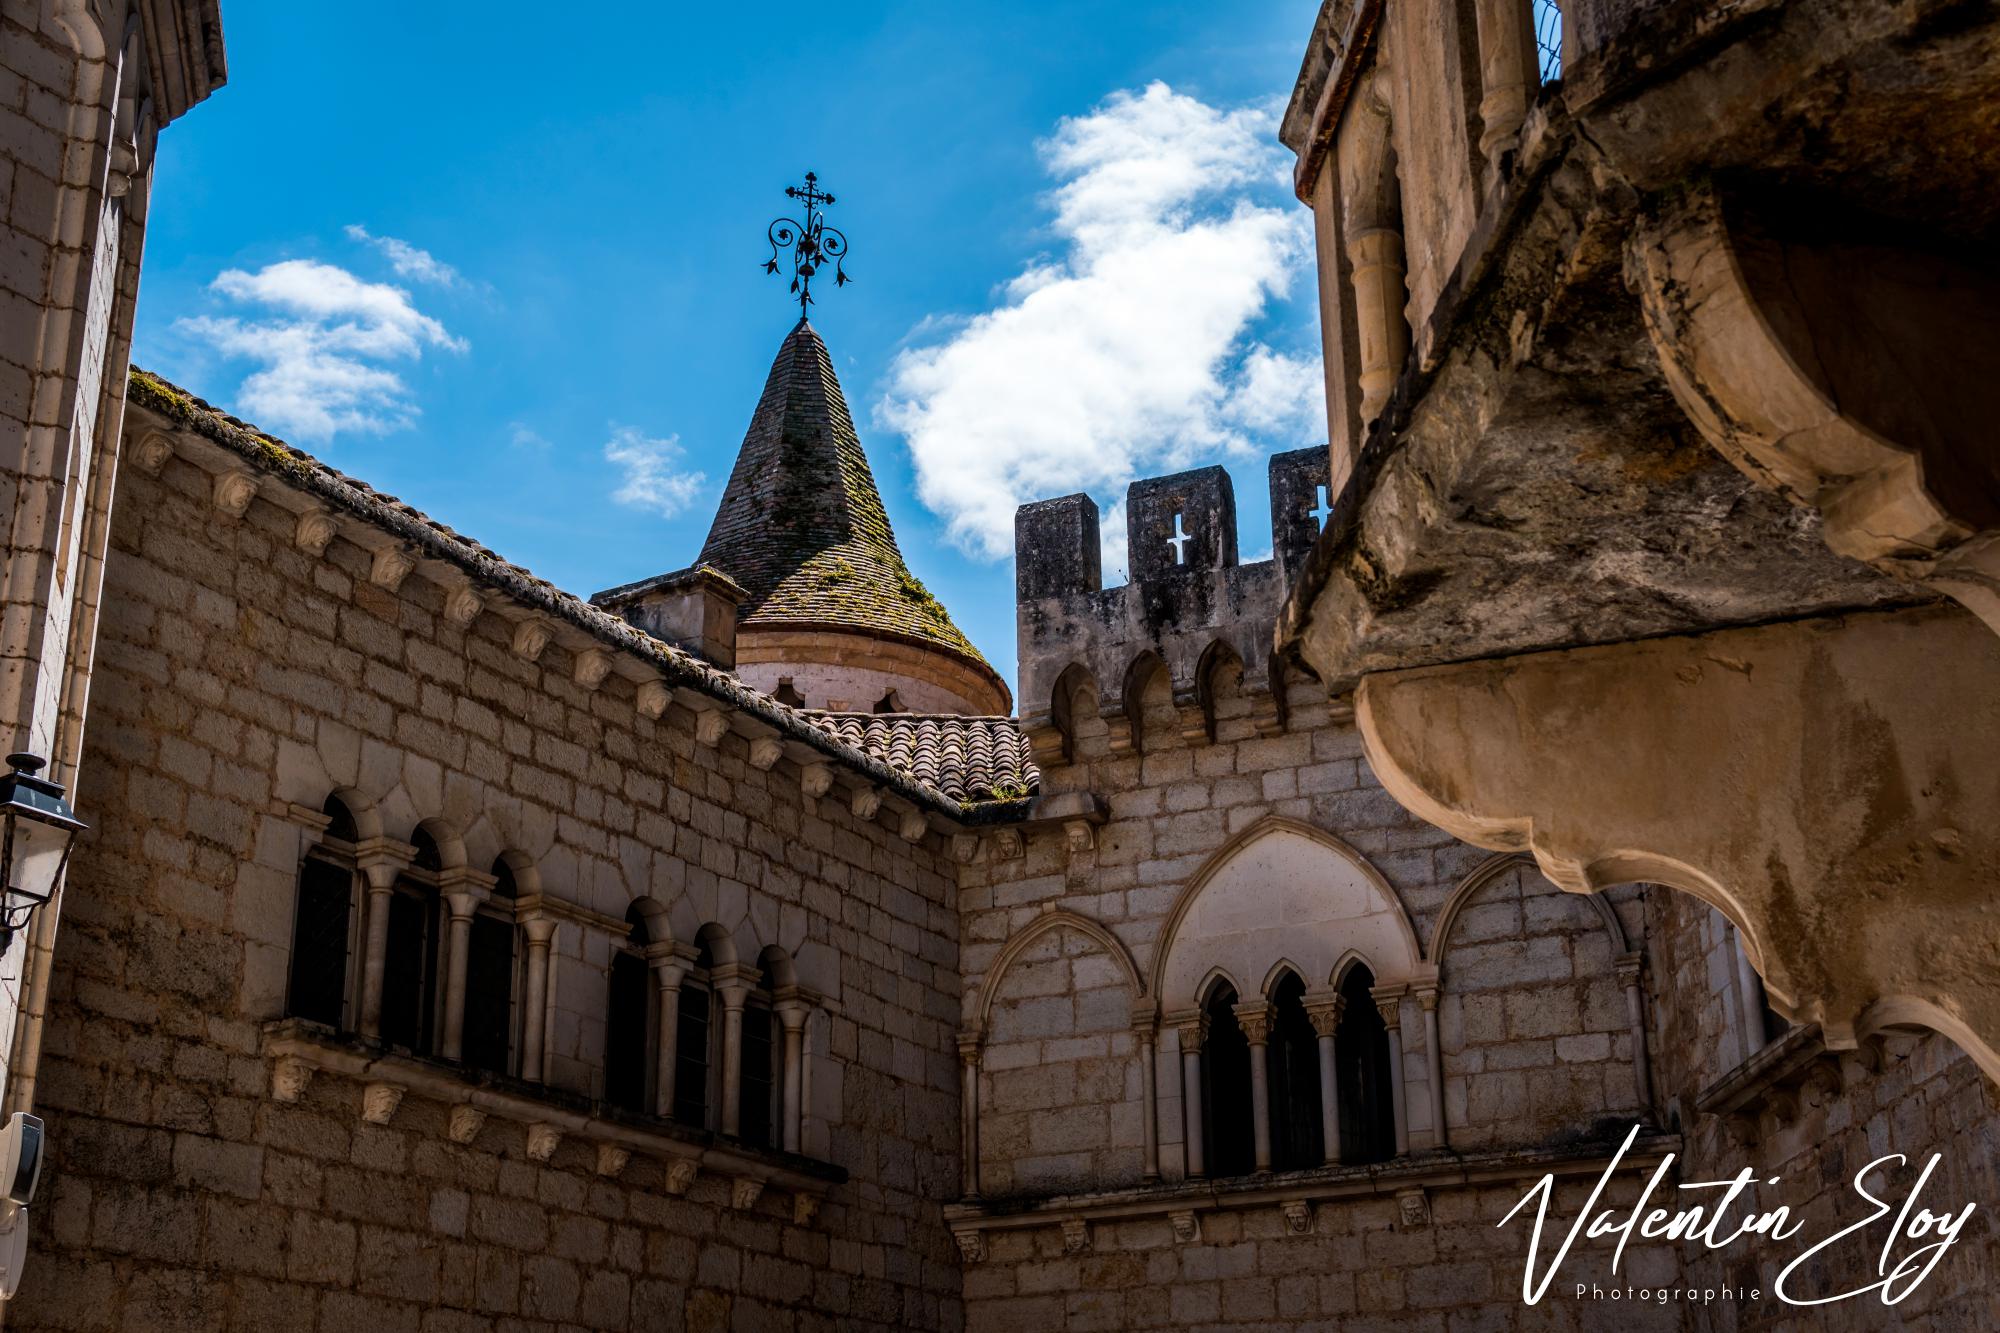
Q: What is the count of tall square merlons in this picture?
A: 3